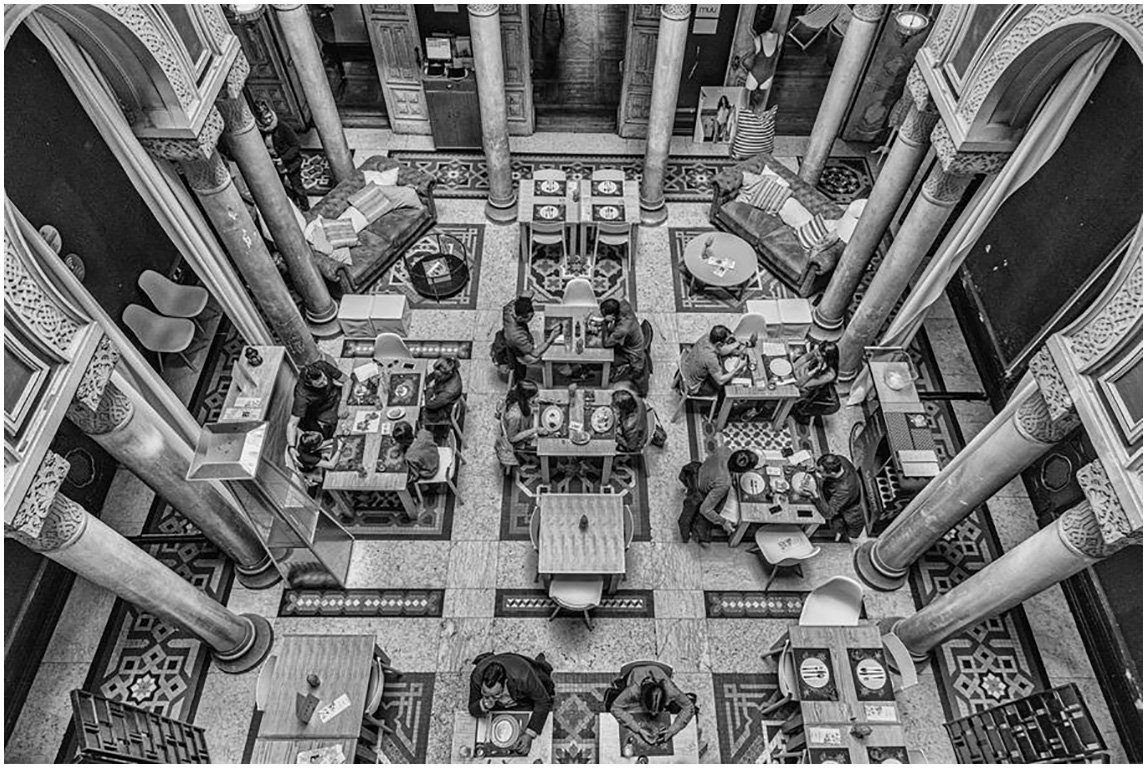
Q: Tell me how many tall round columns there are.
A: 12